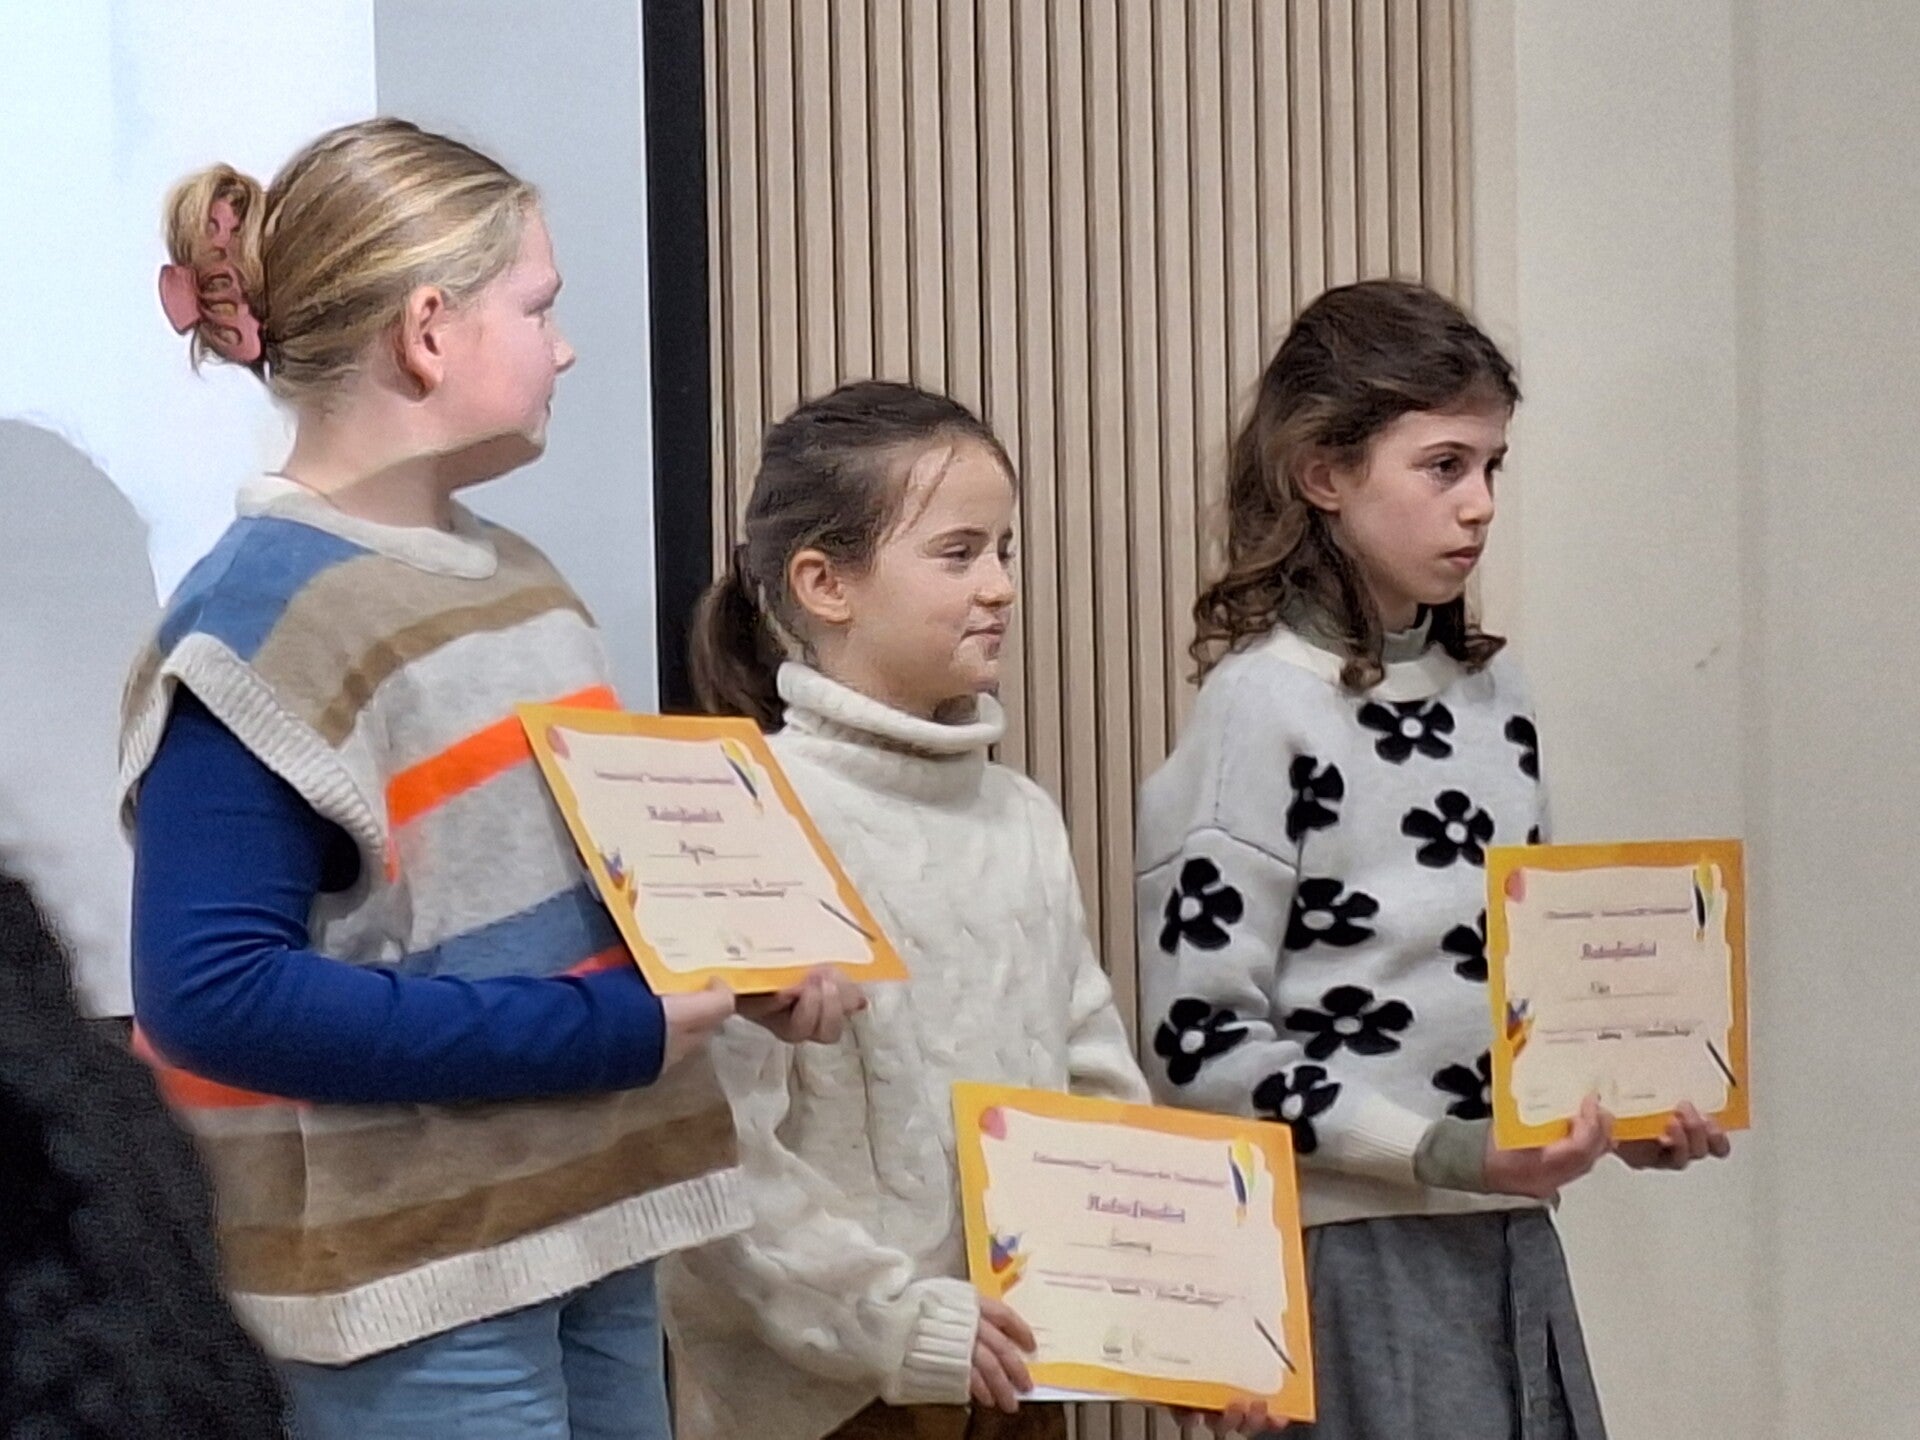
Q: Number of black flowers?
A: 12